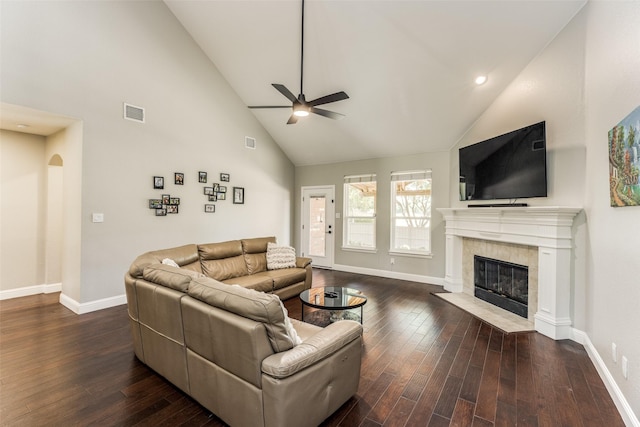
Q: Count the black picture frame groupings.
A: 2